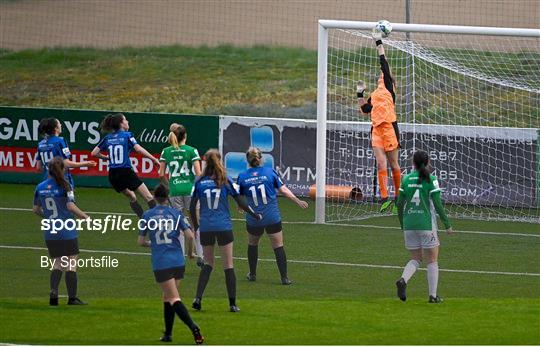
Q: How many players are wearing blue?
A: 6